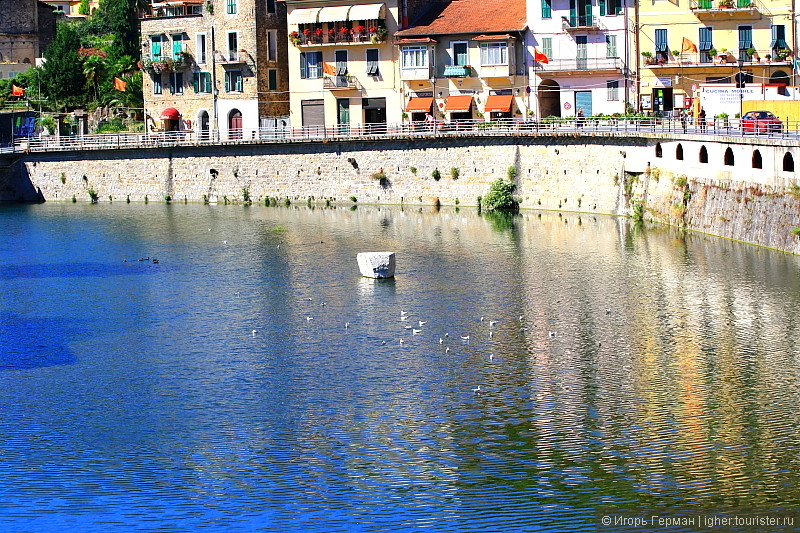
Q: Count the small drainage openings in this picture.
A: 6